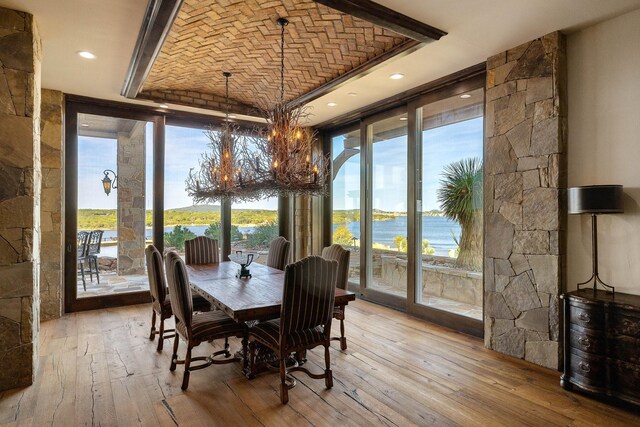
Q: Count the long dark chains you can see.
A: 2